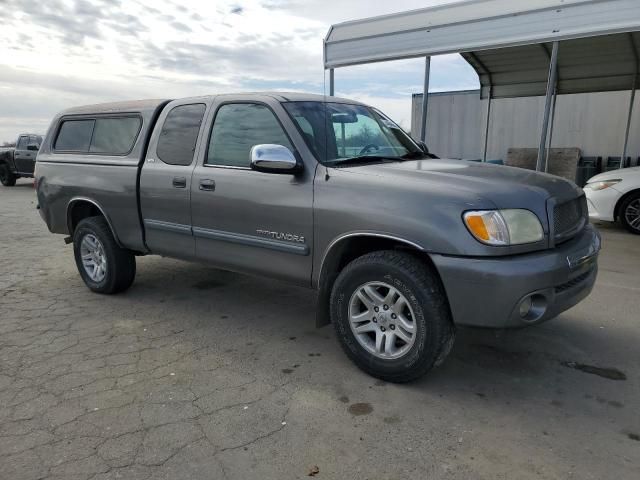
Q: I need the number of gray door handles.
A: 2